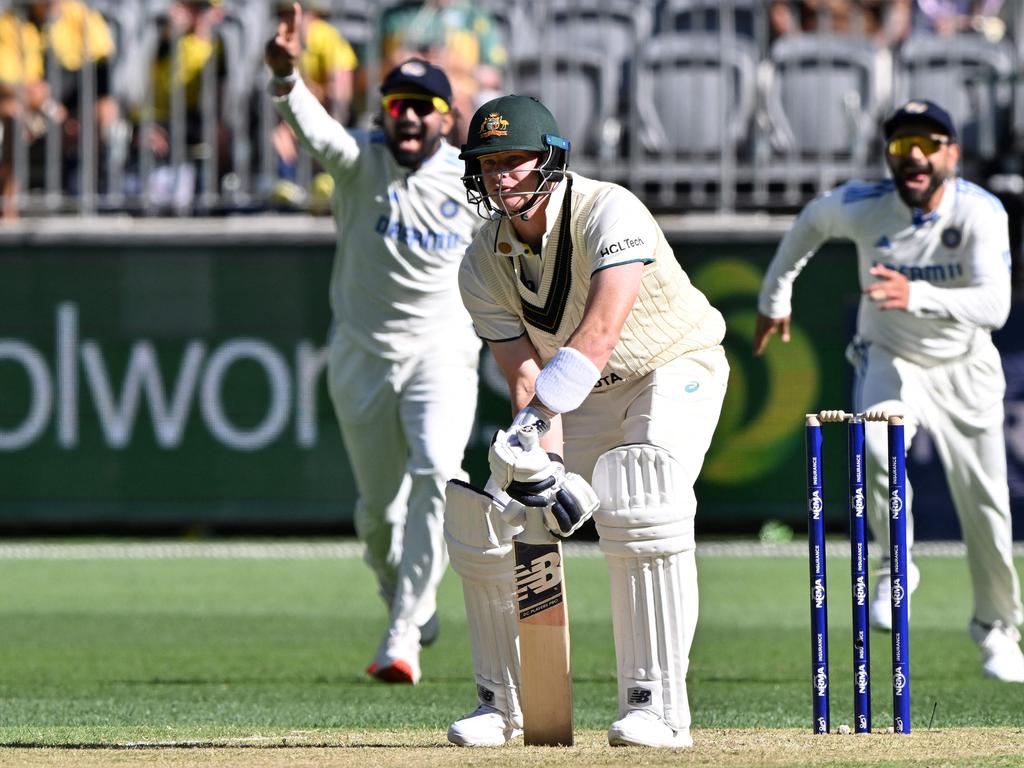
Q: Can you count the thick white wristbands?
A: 1